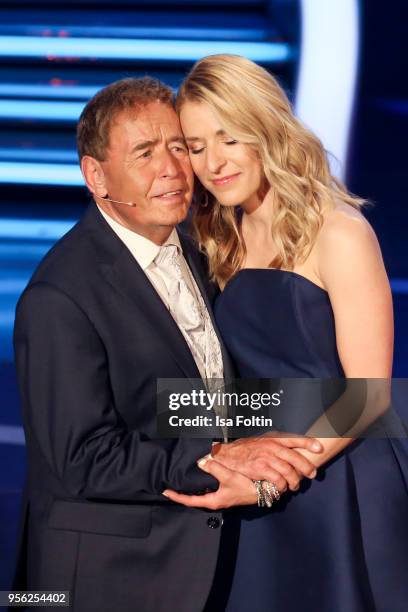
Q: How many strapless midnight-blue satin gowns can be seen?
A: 1